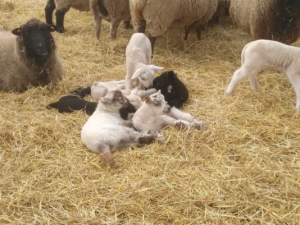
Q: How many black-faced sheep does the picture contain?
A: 1